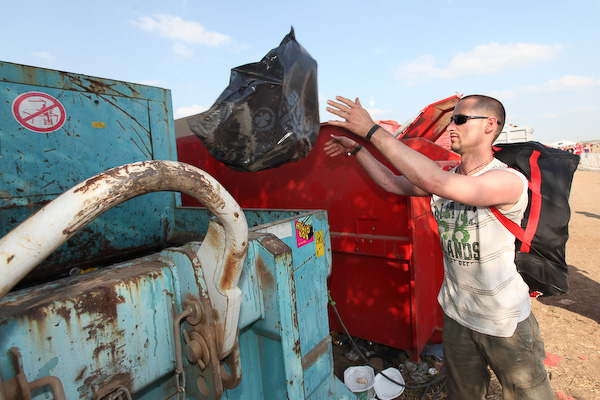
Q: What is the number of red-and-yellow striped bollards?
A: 0